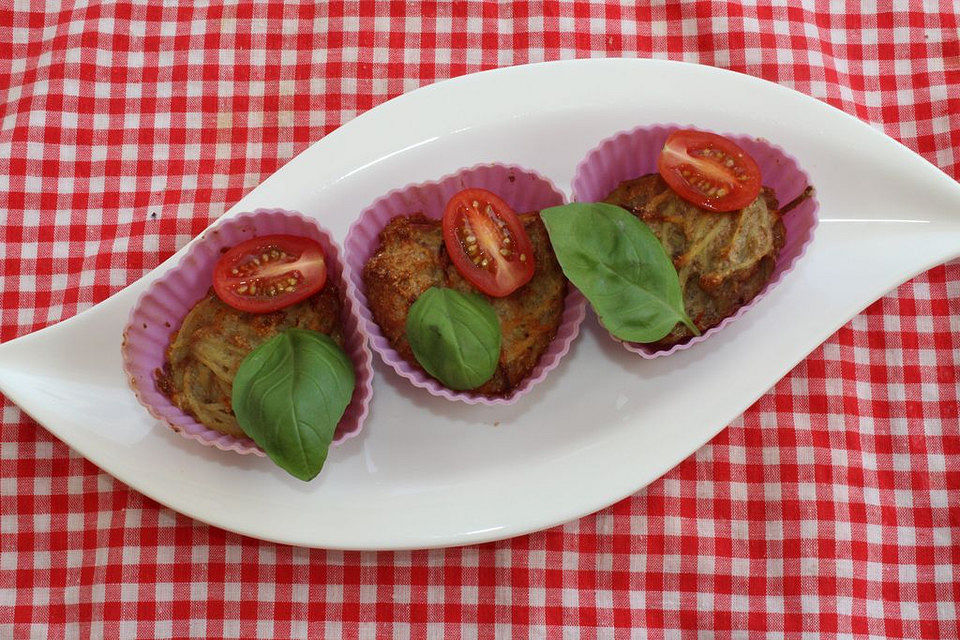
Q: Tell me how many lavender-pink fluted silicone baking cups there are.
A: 3